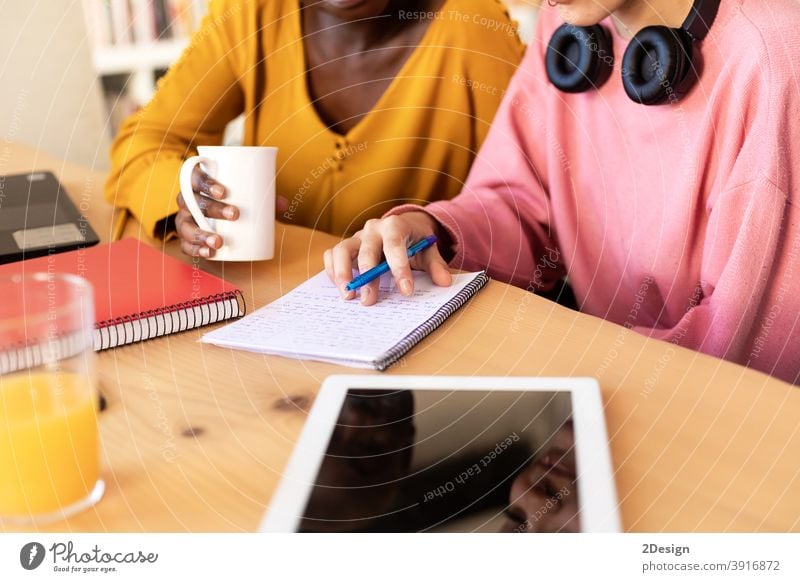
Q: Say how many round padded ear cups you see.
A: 2